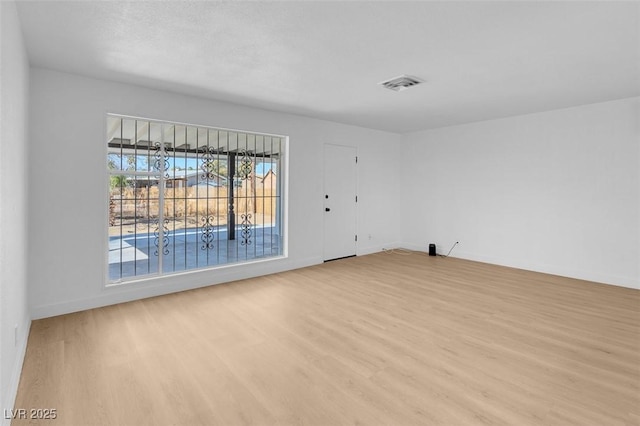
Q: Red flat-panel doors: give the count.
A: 0